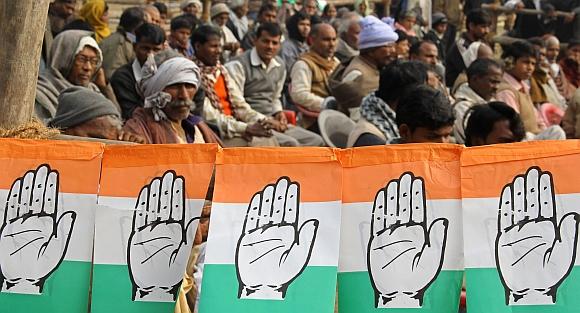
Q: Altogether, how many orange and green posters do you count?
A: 5